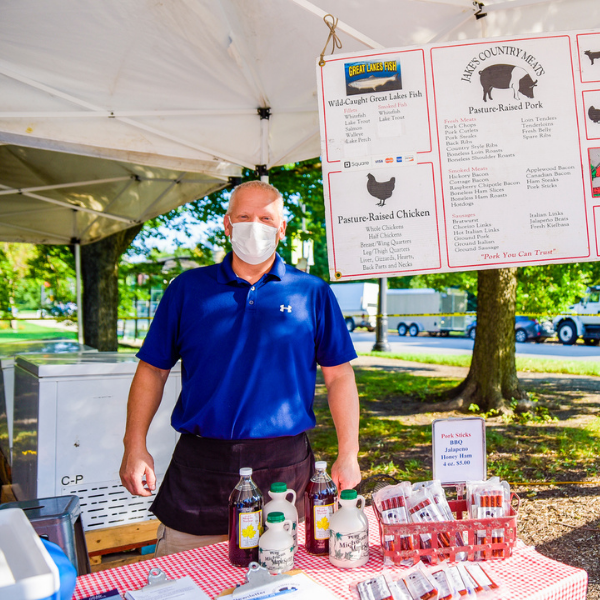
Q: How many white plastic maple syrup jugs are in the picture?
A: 3